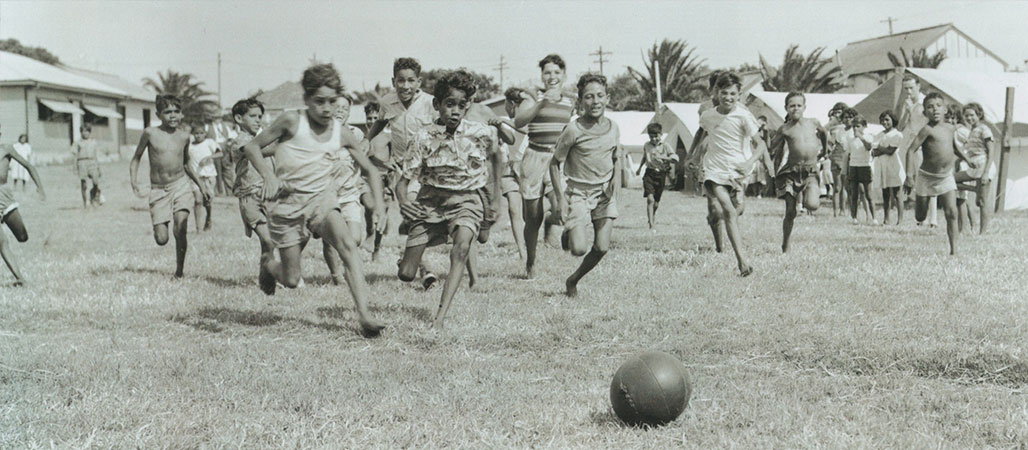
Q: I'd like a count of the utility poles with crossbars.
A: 3